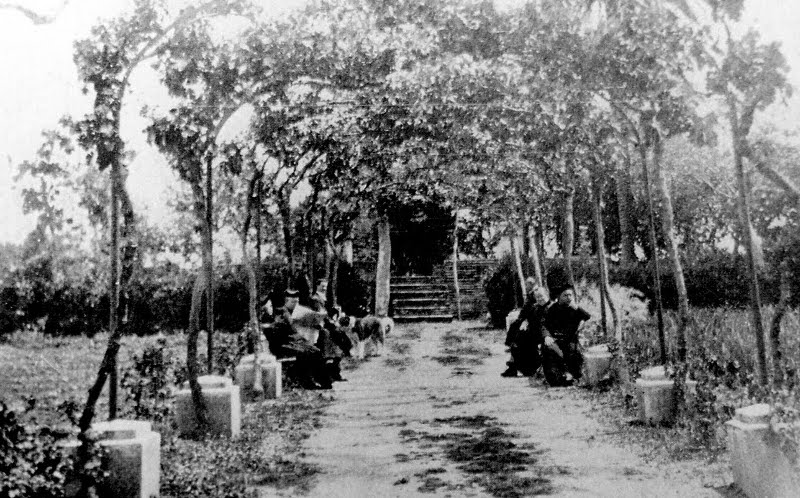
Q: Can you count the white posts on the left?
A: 3